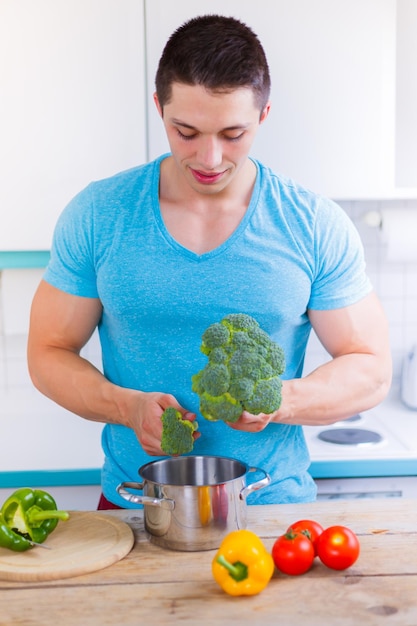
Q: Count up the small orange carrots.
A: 0